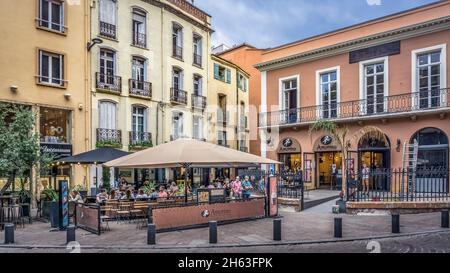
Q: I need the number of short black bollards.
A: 8